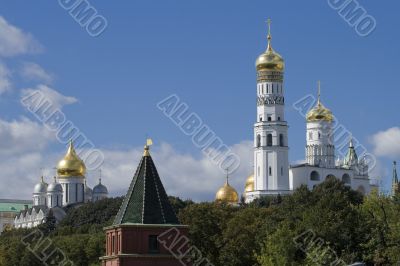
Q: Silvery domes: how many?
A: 4